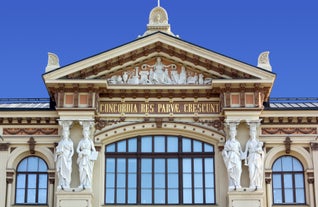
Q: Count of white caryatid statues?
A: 4